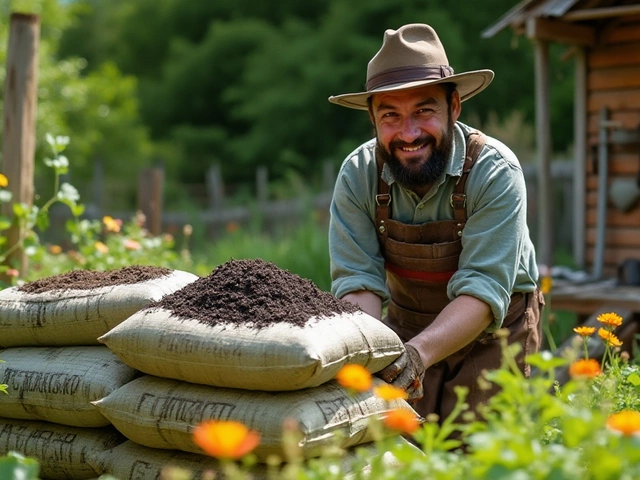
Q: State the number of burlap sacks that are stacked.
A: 6